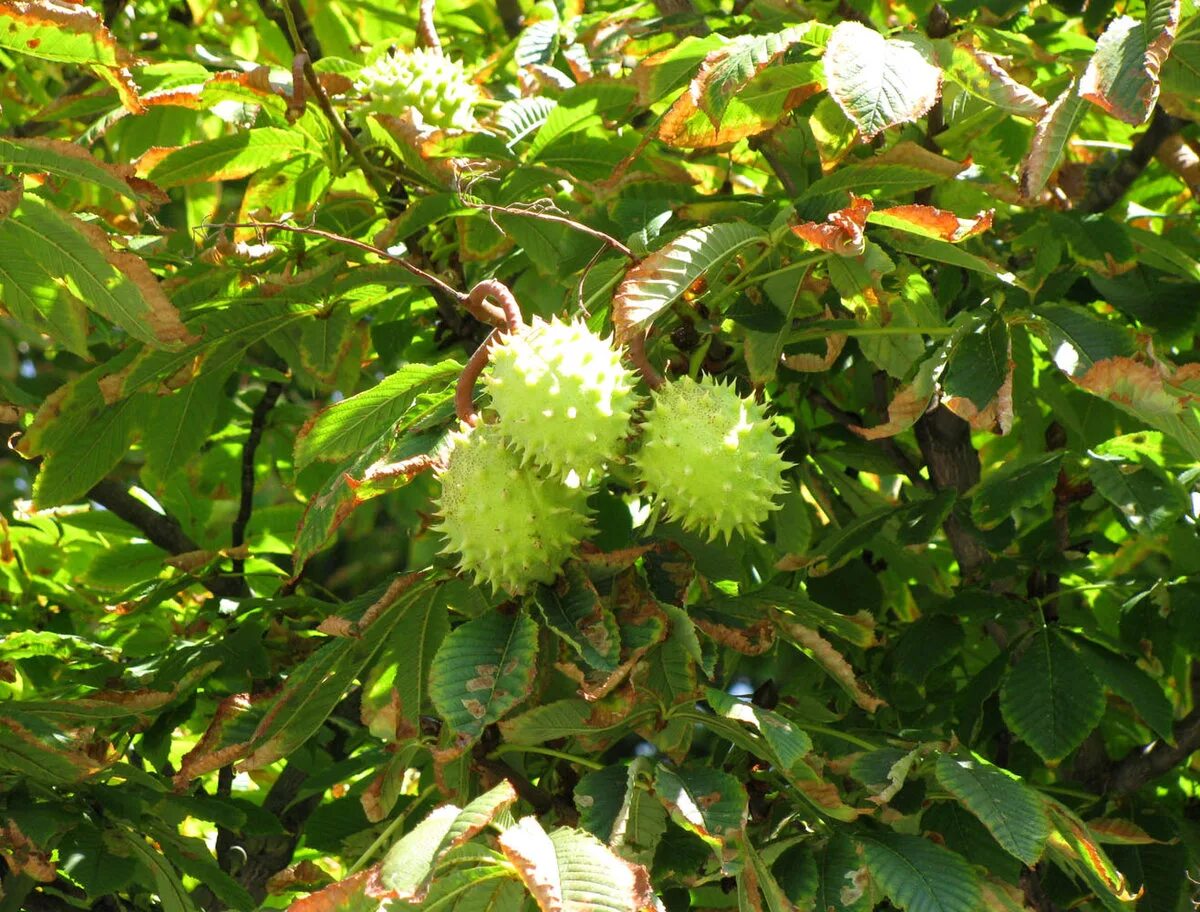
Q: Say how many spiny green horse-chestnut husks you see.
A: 4